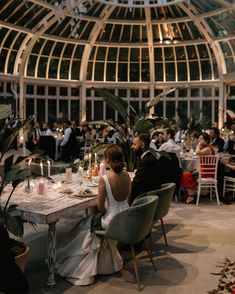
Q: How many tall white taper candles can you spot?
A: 5